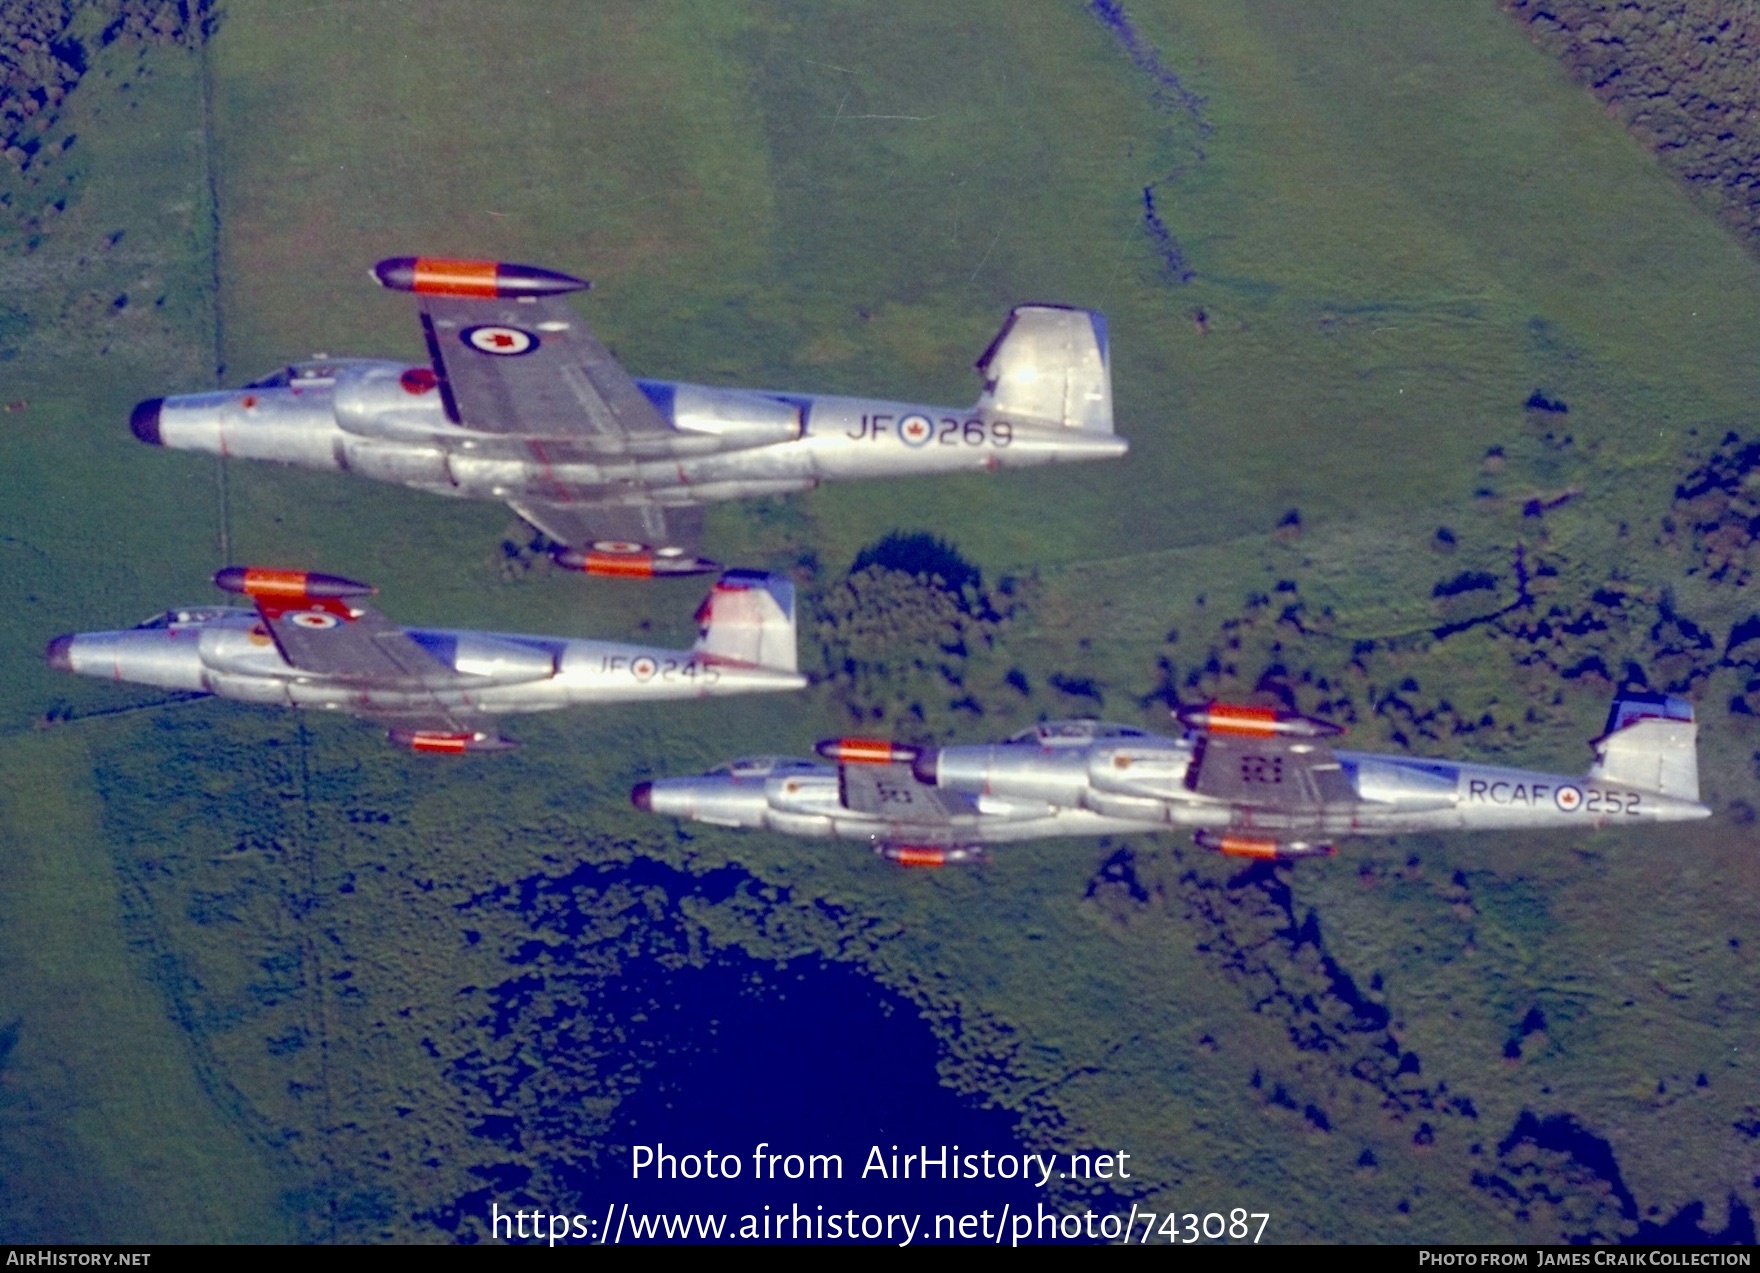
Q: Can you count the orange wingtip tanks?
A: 8